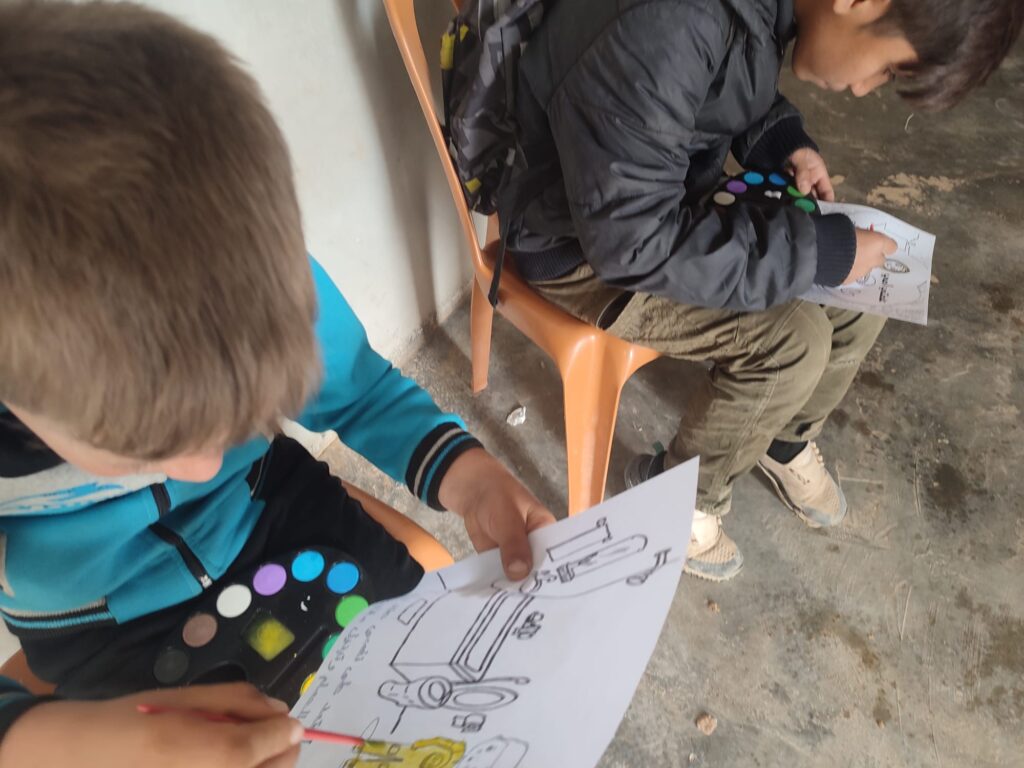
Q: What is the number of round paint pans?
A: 15